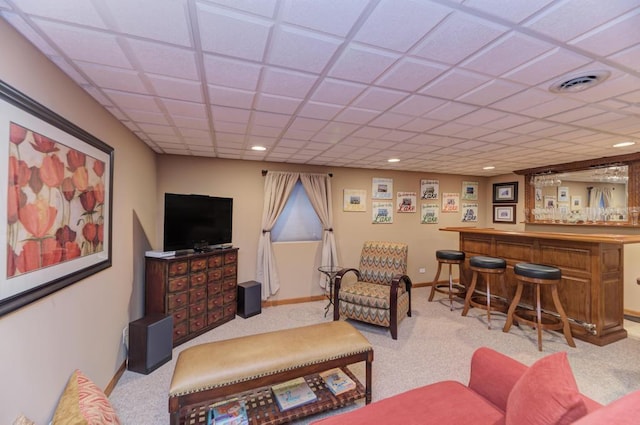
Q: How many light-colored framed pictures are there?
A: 9